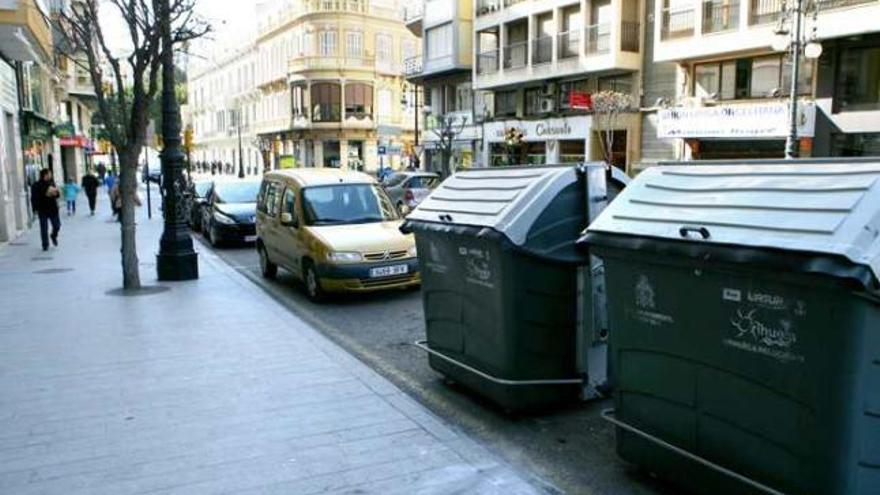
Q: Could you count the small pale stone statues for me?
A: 0